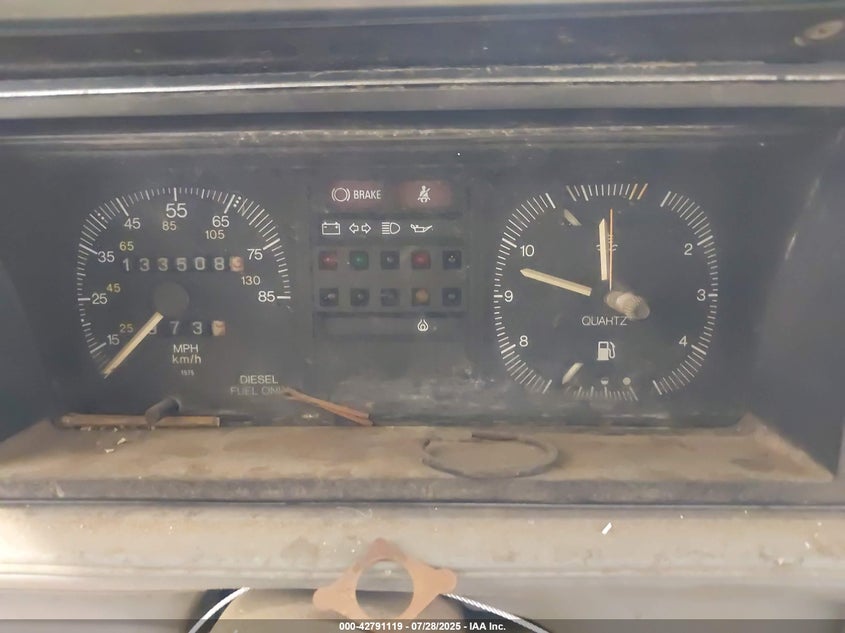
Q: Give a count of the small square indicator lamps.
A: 10